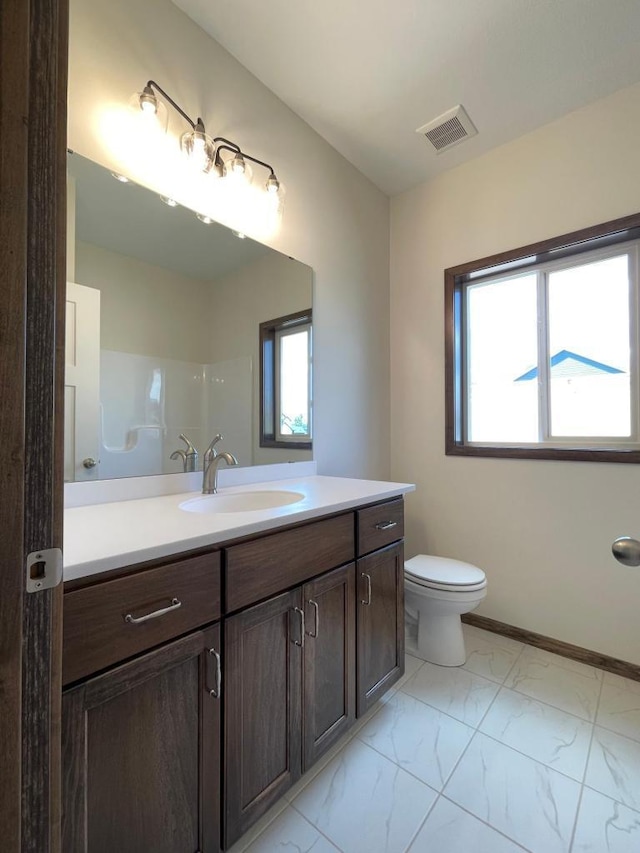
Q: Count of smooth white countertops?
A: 1